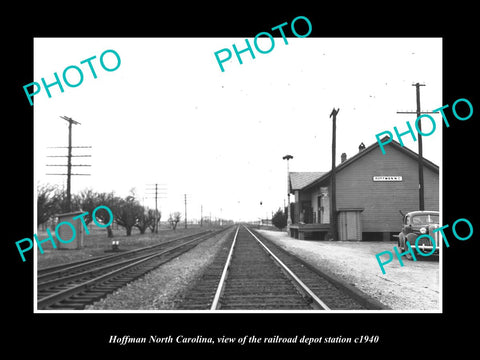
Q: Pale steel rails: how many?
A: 2